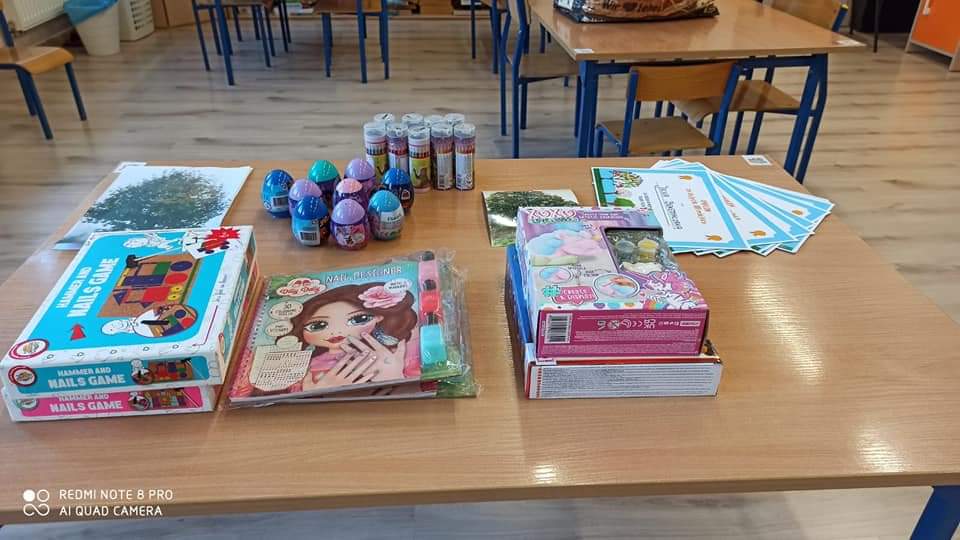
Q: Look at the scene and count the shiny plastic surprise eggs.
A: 9